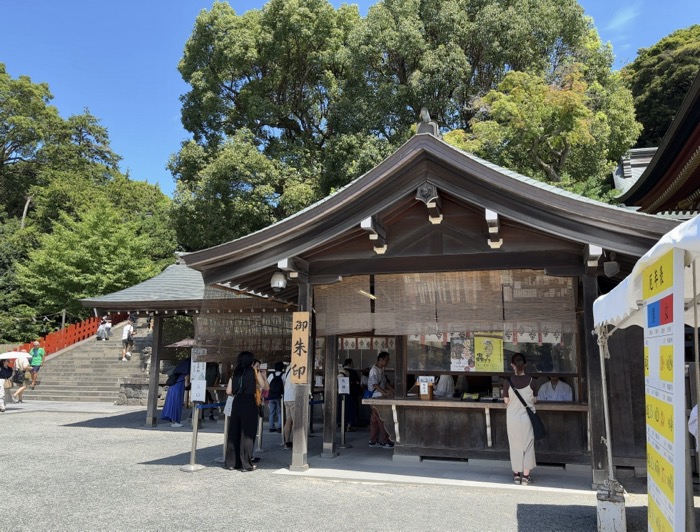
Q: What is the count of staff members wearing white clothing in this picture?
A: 2